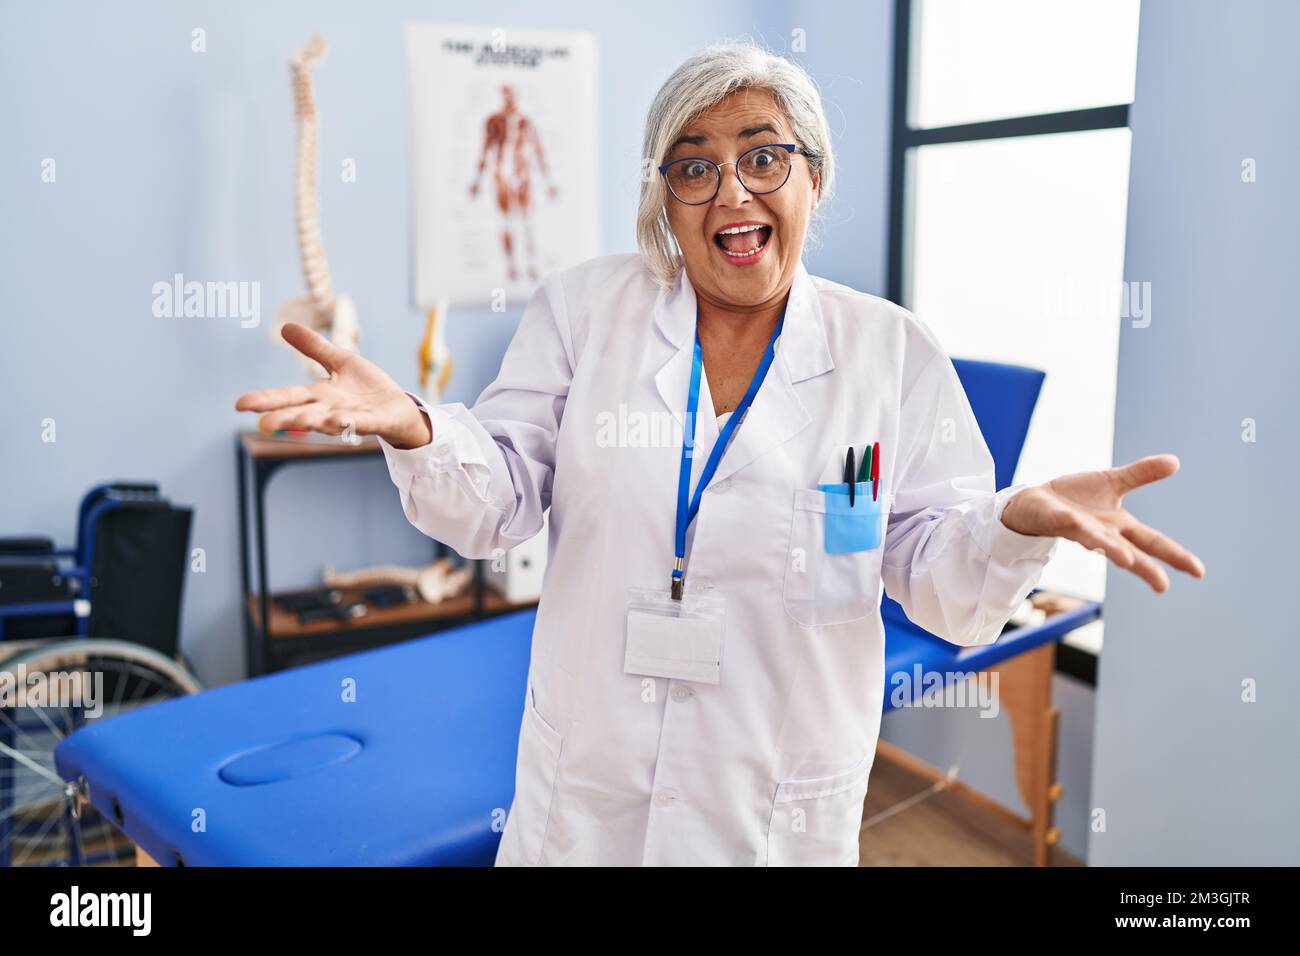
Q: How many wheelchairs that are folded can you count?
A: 1